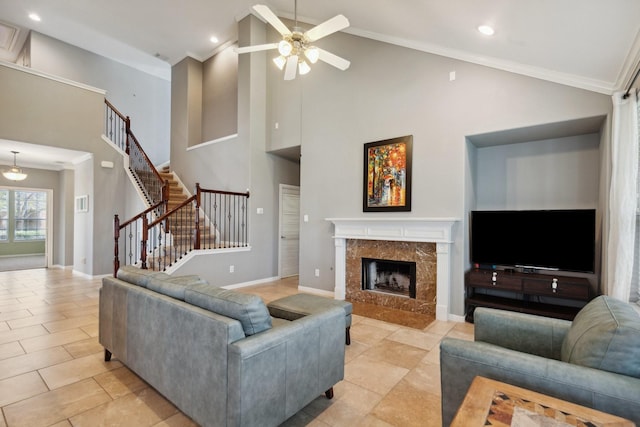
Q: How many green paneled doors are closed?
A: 0